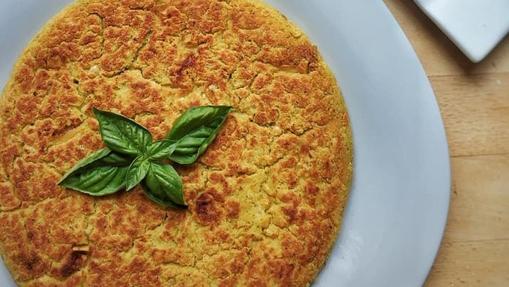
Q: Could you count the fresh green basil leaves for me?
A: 6